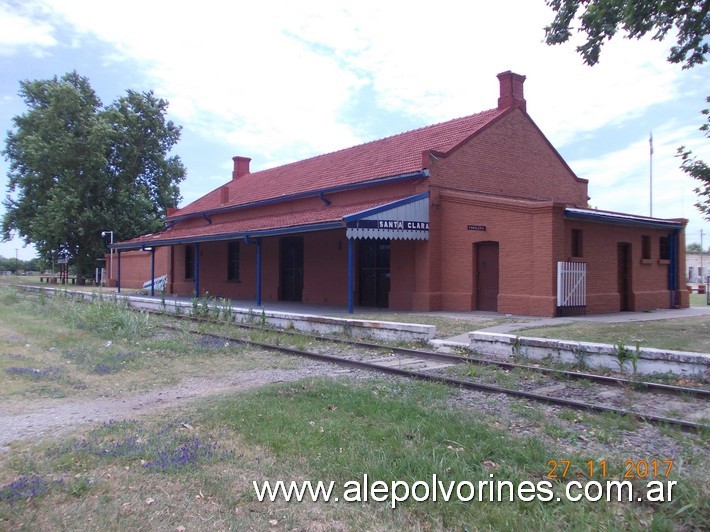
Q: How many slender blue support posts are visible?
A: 5